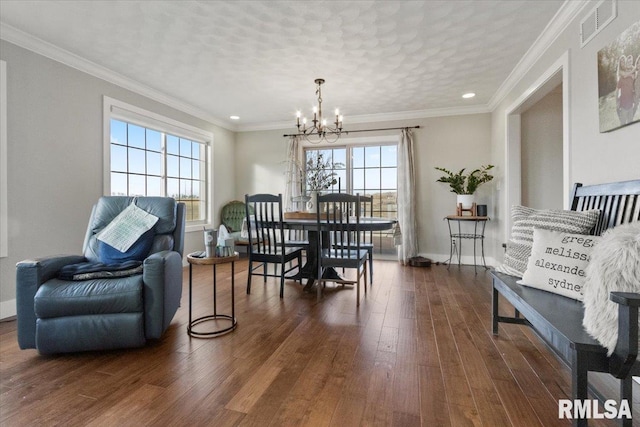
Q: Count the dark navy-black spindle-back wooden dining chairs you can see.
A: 4